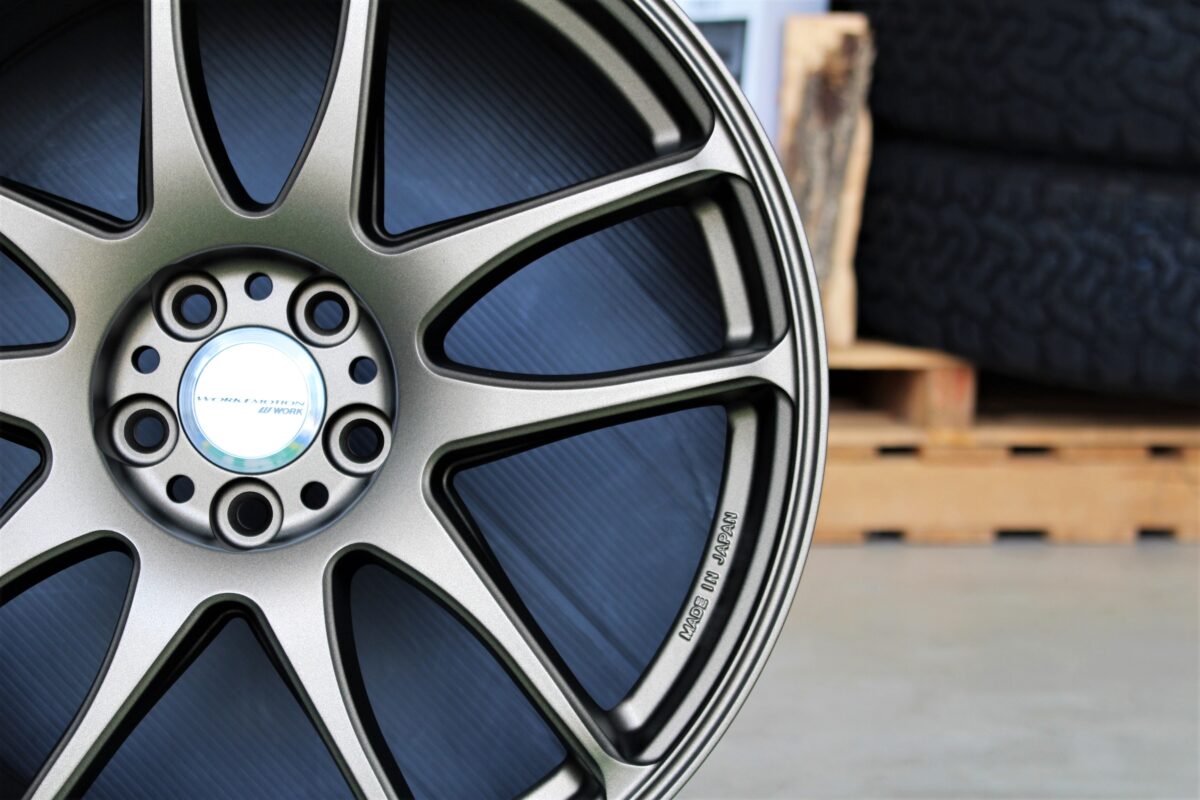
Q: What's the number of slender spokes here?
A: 10